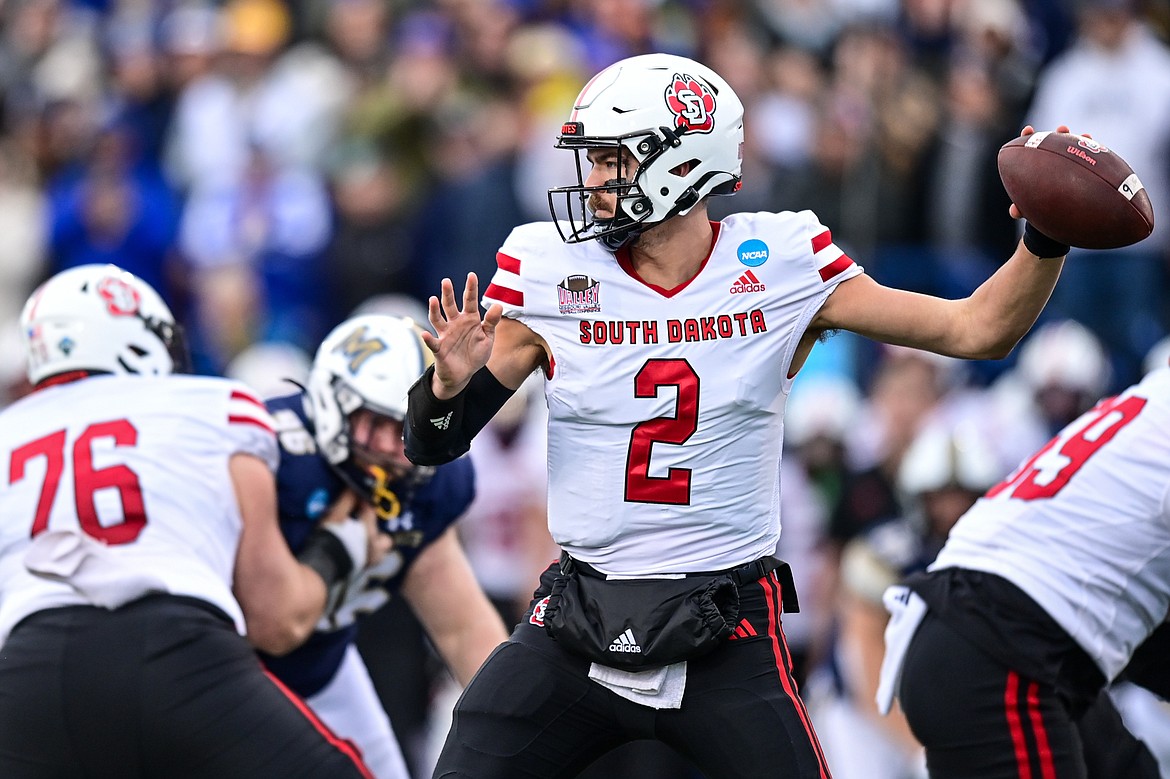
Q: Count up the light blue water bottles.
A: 0